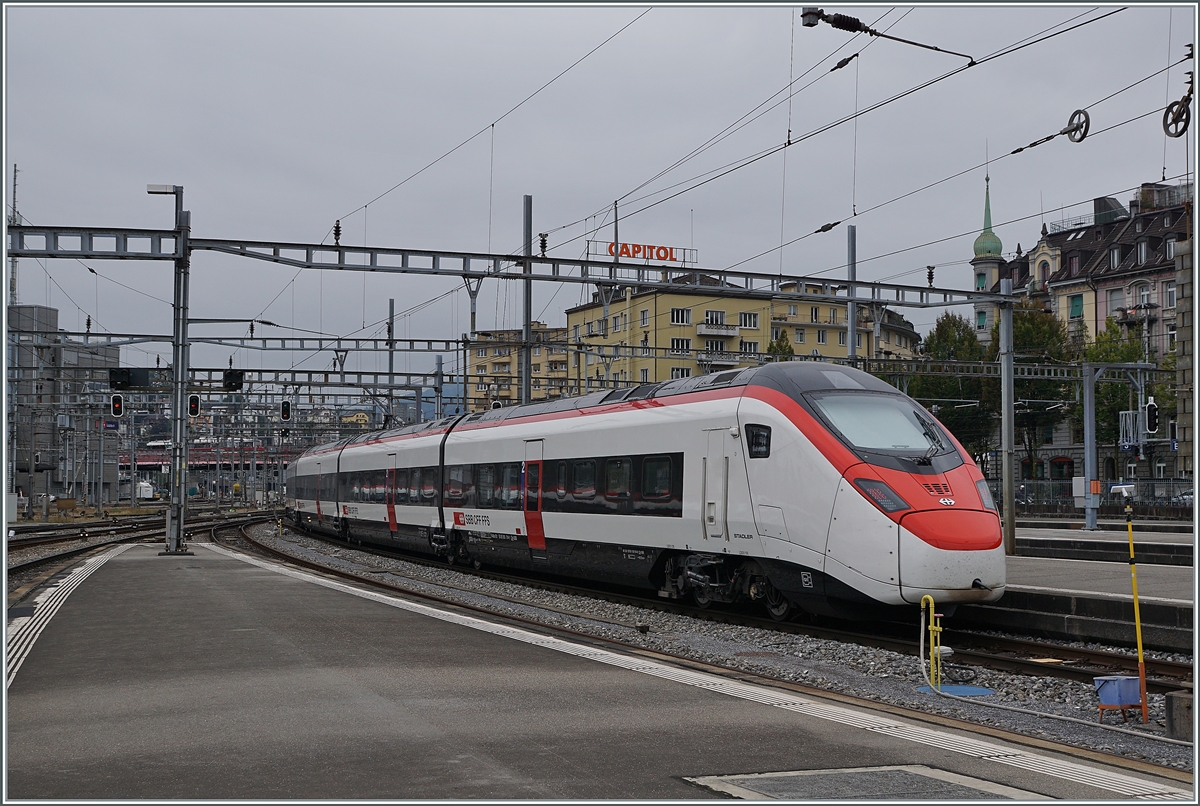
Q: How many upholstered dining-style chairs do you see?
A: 0